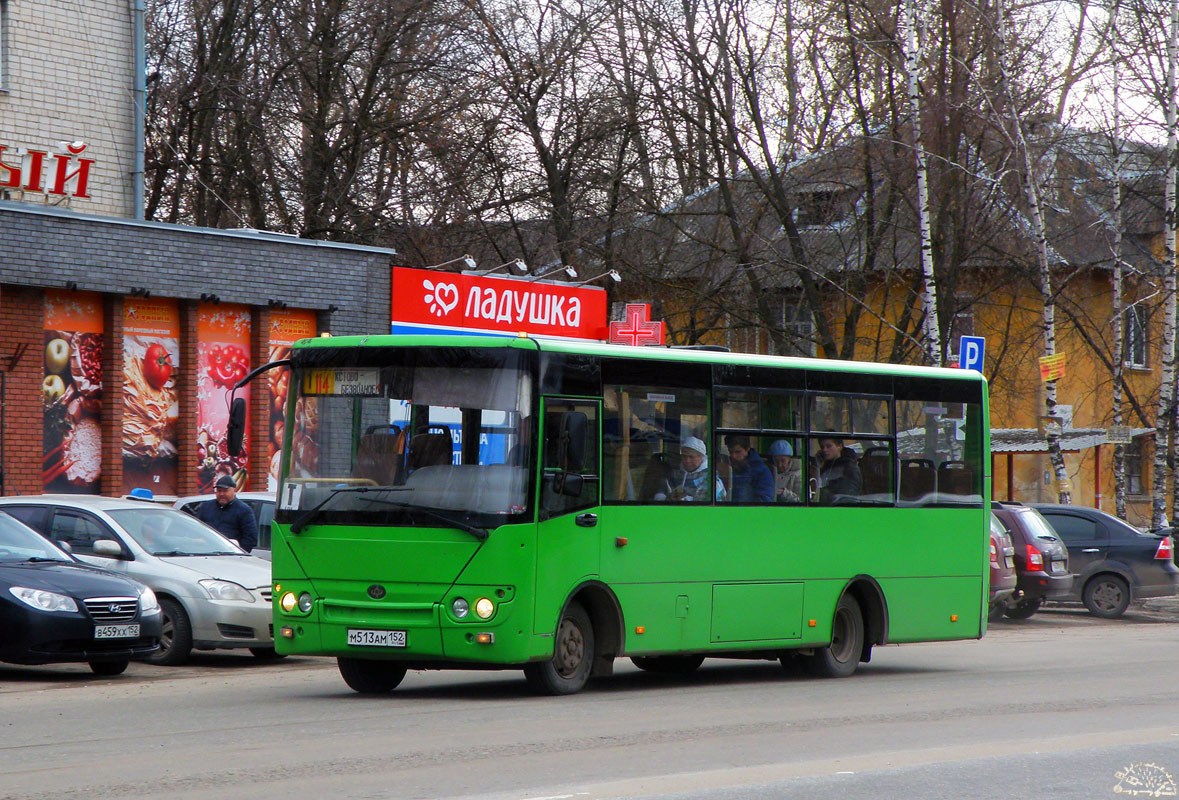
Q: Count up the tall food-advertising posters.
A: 4